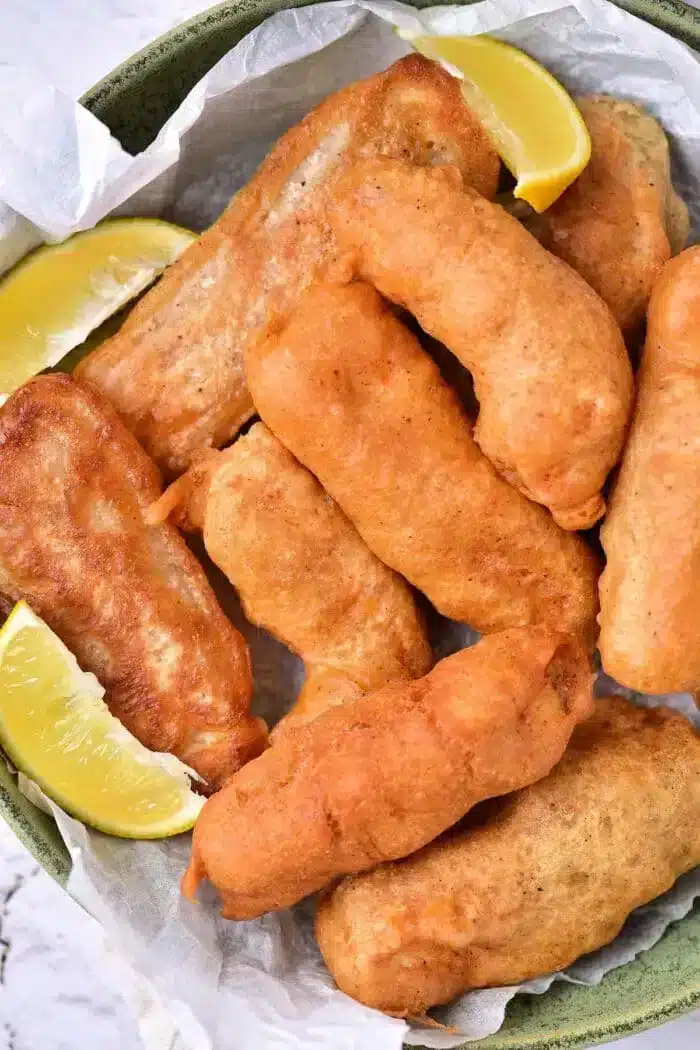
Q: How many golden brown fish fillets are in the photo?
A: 9